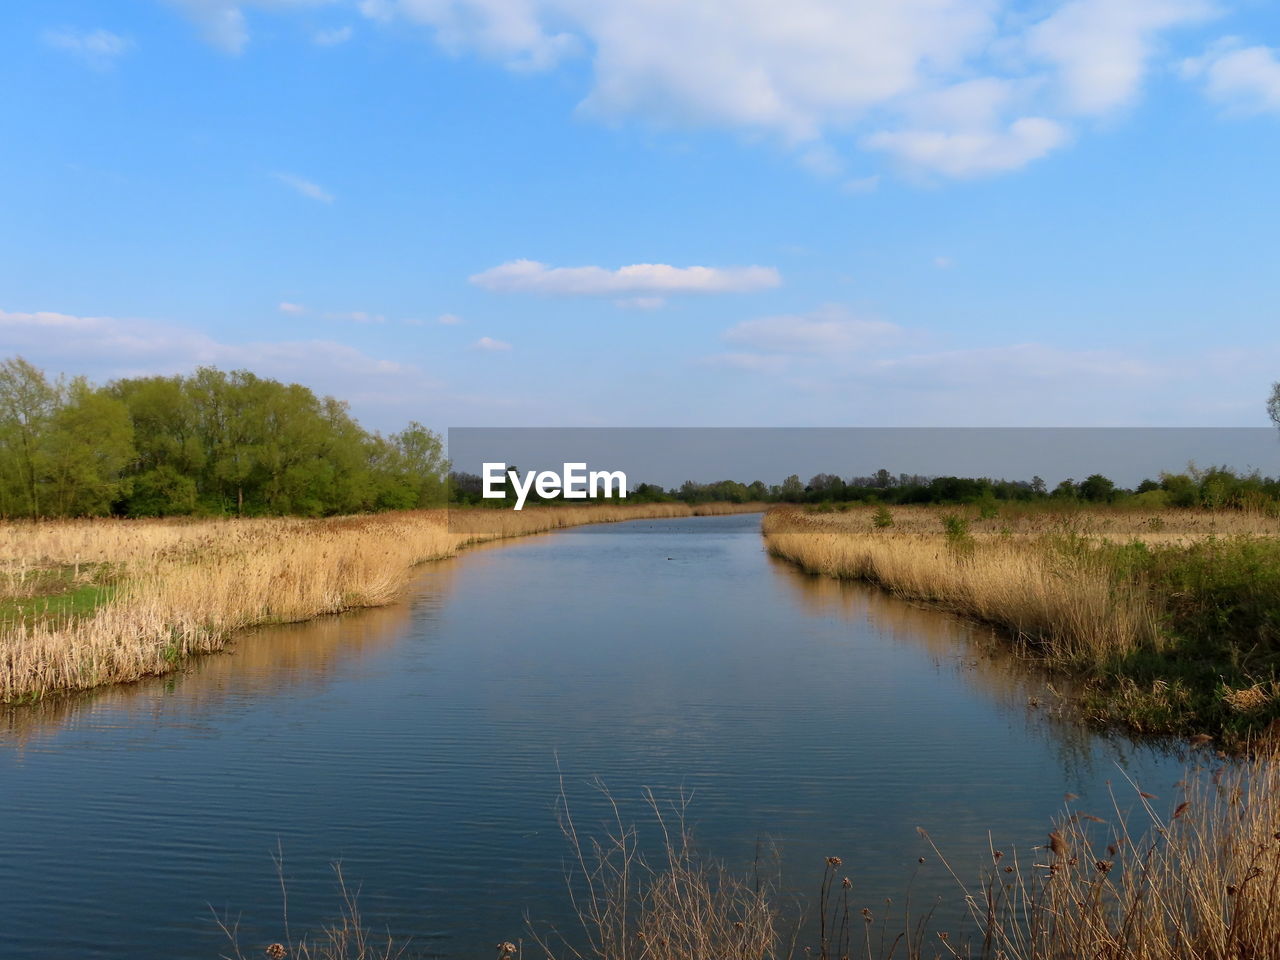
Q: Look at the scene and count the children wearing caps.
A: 0